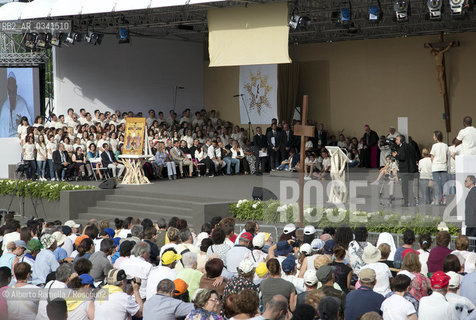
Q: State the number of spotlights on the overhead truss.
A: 12